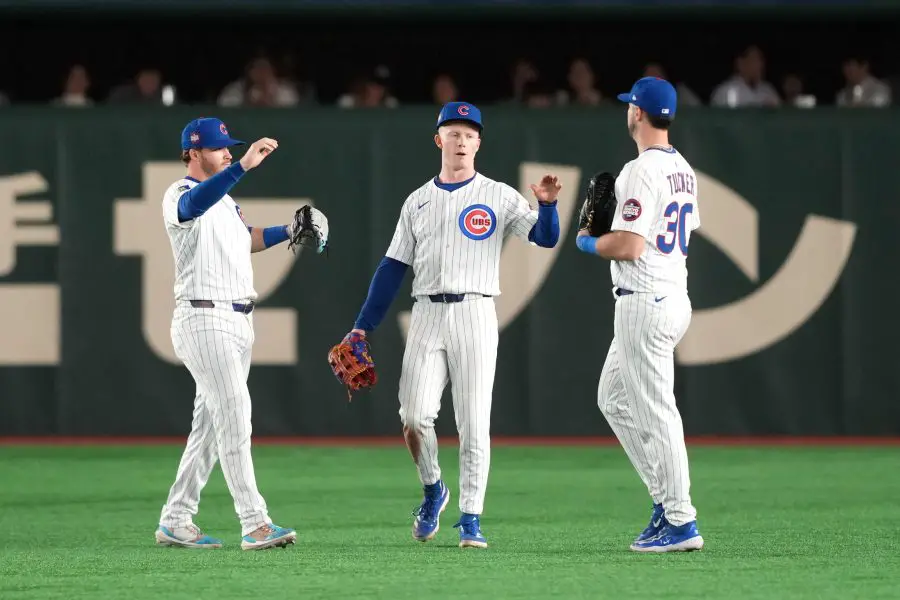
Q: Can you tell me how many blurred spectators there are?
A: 11